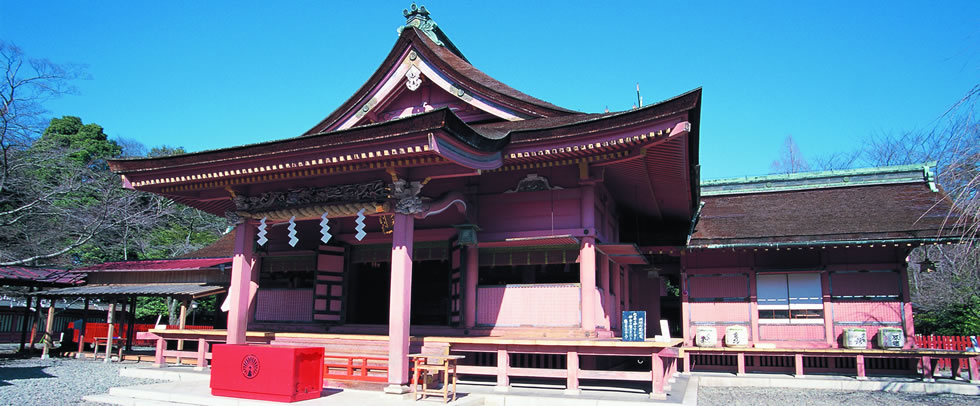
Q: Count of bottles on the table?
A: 0